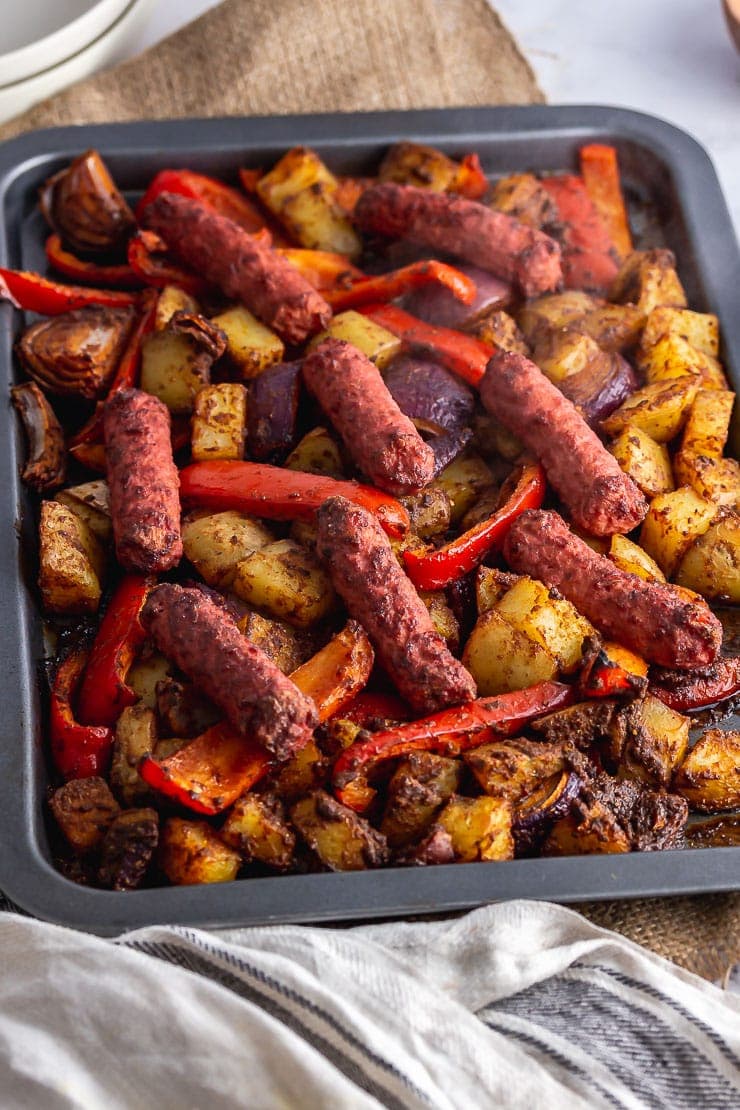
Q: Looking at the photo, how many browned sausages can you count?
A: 8